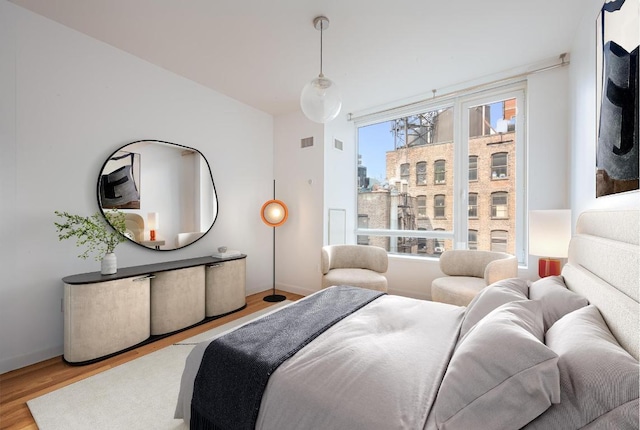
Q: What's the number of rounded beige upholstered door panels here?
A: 3